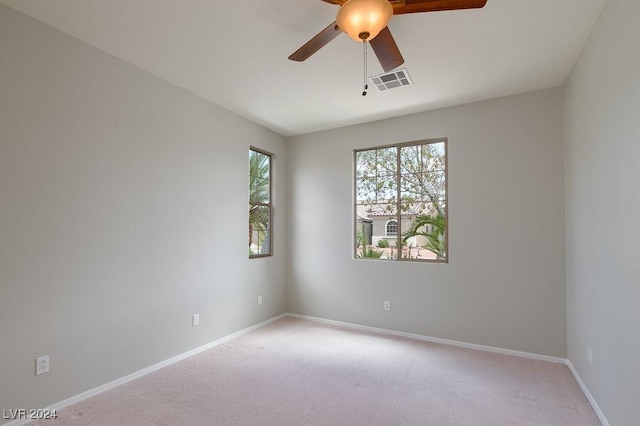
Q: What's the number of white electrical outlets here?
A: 5